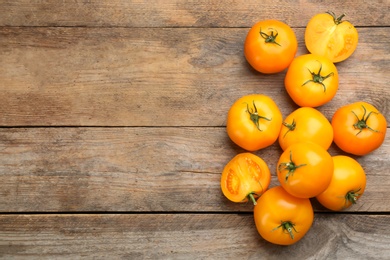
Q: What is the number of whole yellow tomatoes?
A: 8